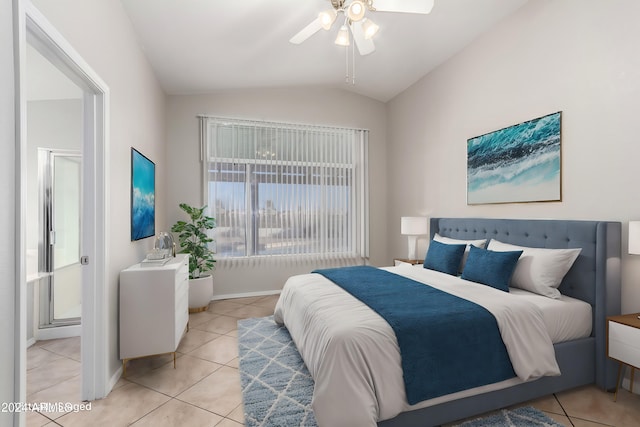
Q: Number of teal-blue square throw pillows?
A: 2